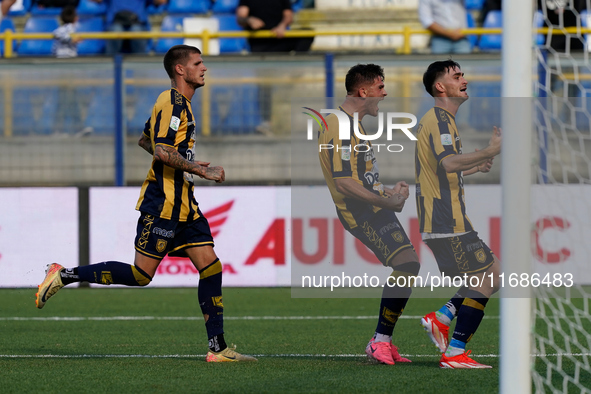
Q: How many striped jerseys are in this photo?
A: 3